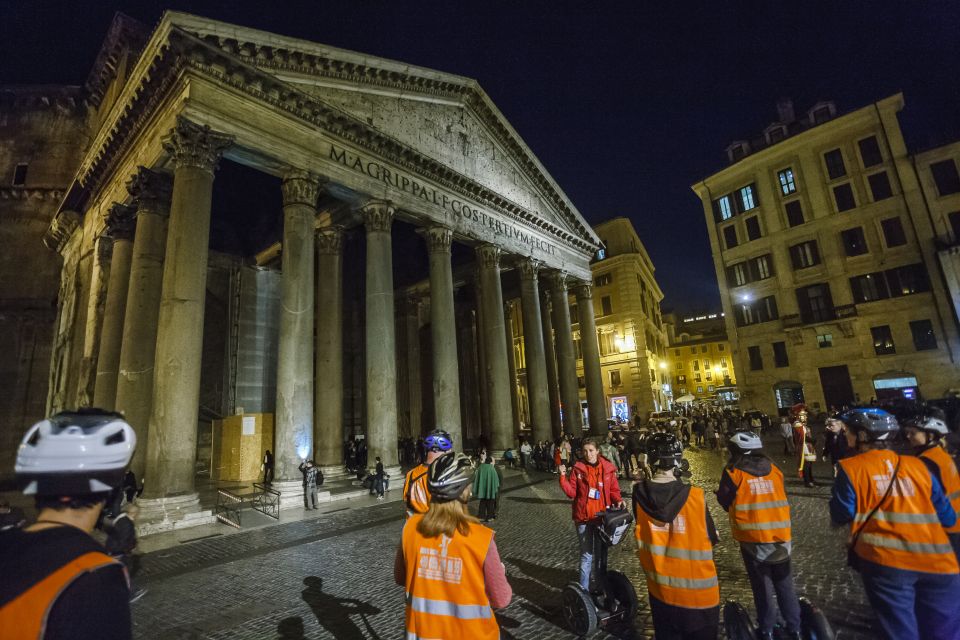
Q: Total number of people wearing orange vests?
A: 7